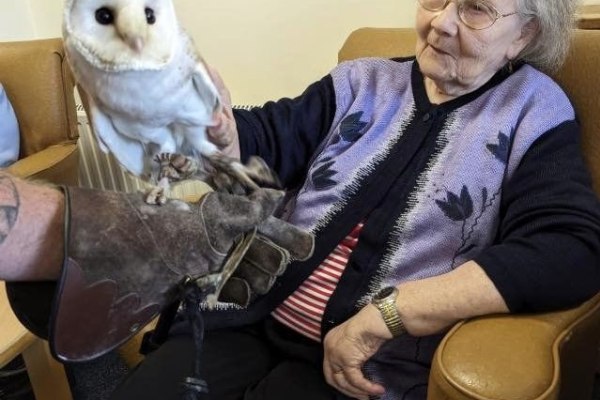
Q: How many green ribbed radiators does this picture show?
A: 0